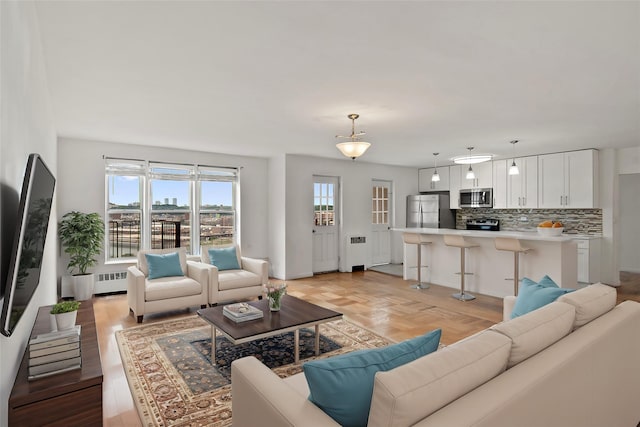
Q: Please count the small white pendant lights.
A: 3